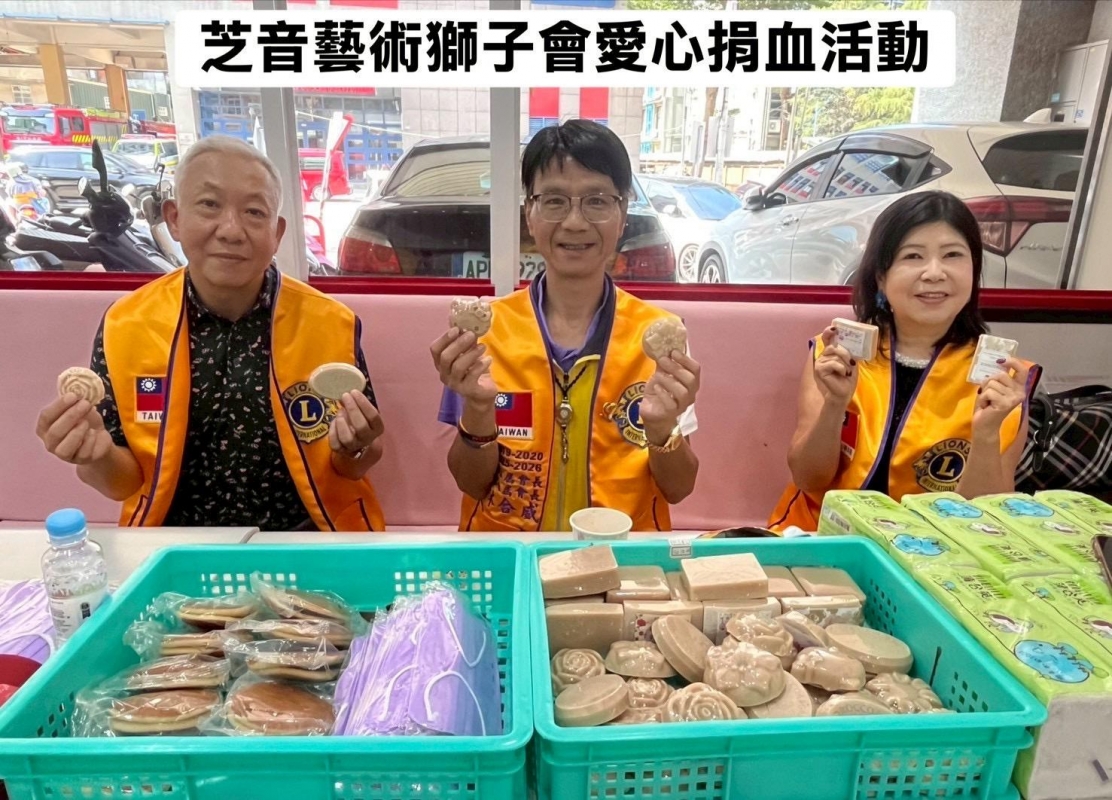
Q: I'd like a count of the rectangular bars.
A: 13